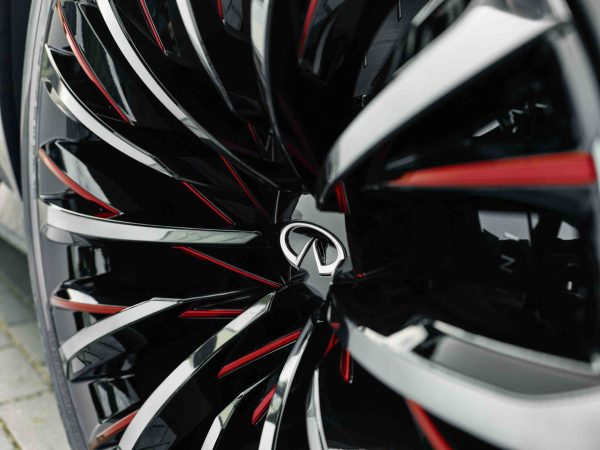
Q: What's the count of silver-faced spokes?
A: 12